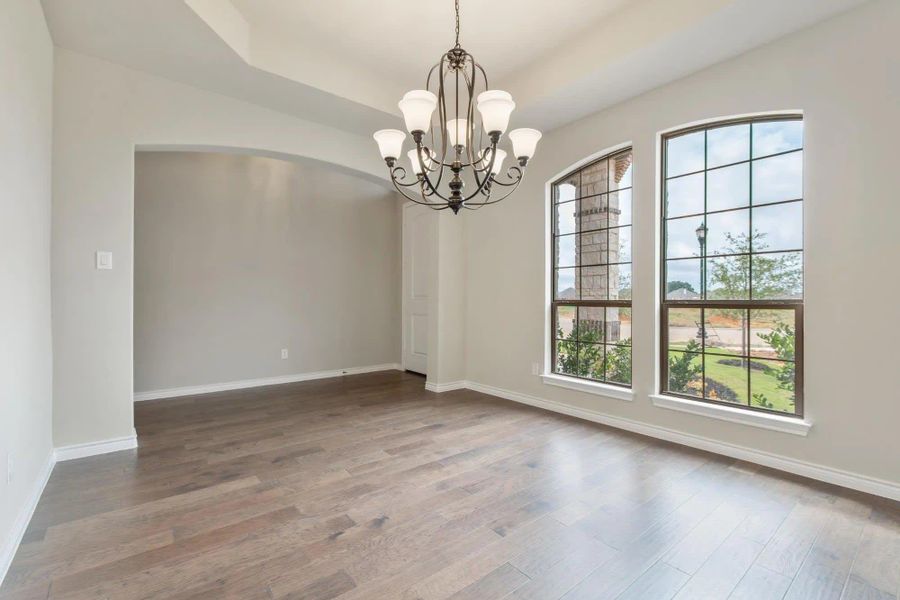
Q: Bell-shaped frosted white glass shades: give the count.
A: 9